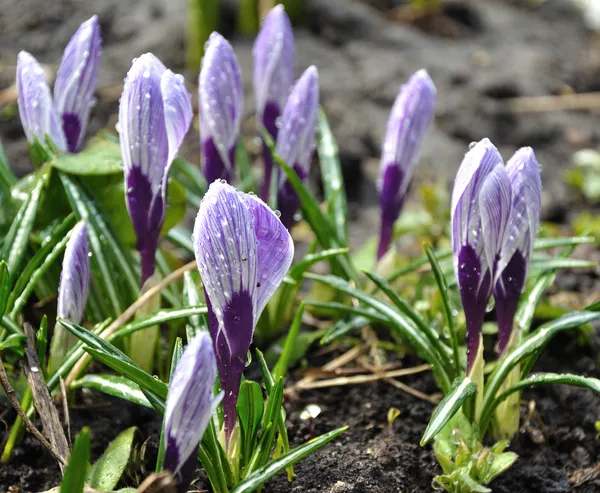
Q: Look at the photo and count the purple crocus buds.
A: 12